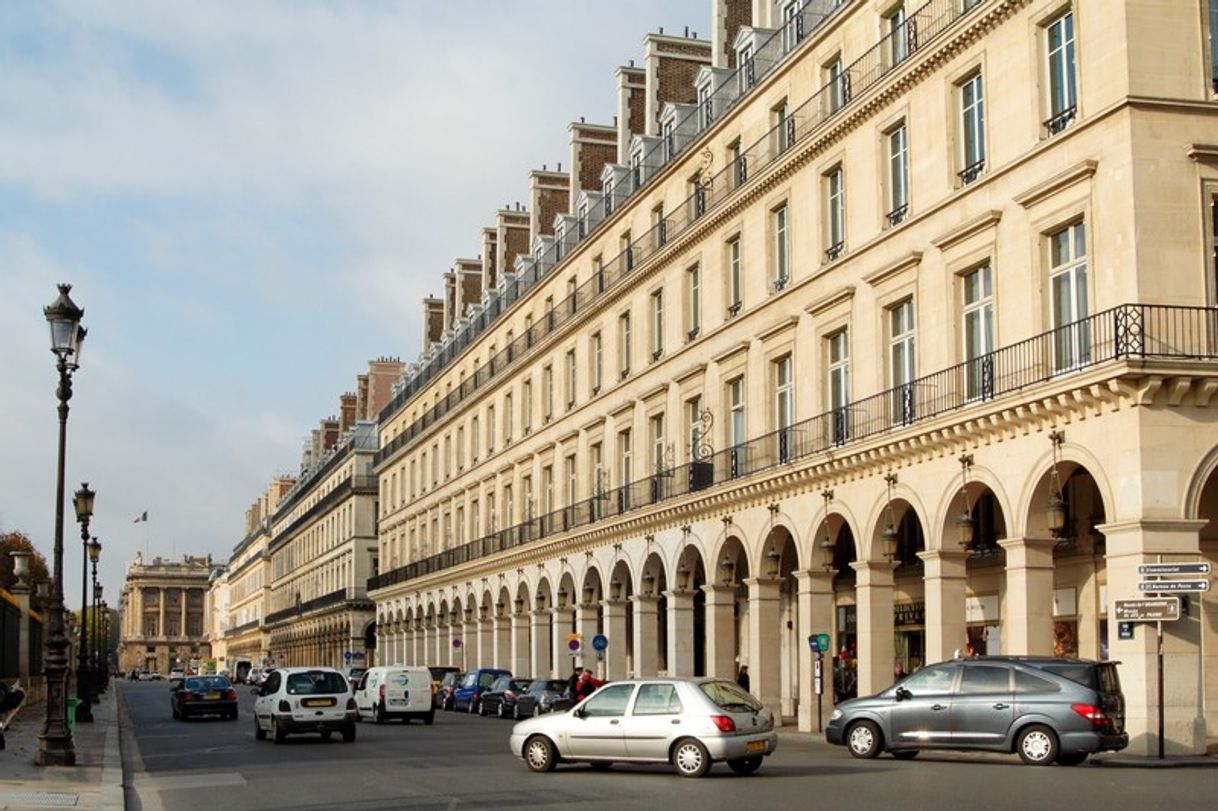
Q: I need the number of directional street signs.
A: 3